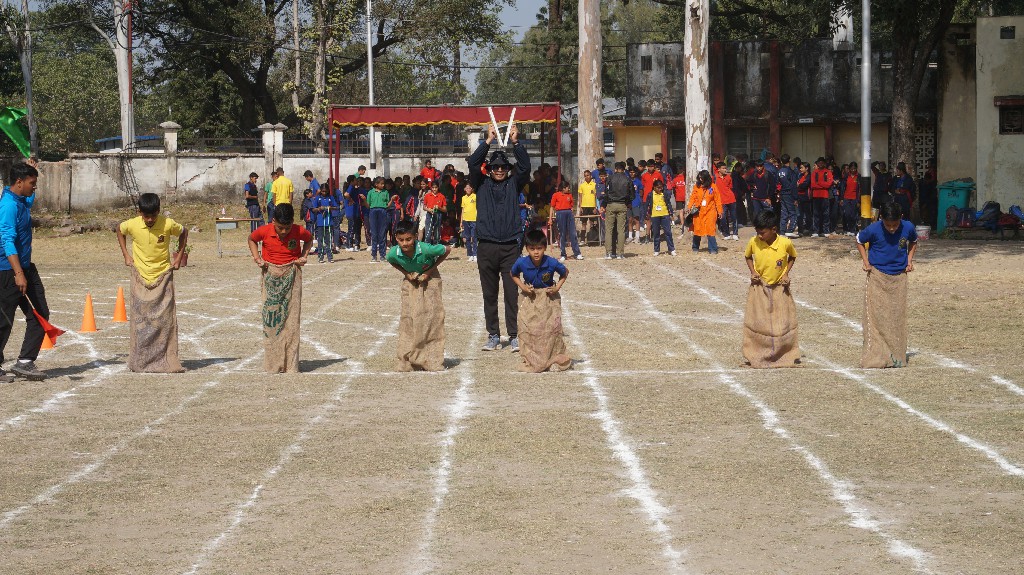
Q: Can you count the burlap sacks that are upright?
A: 6